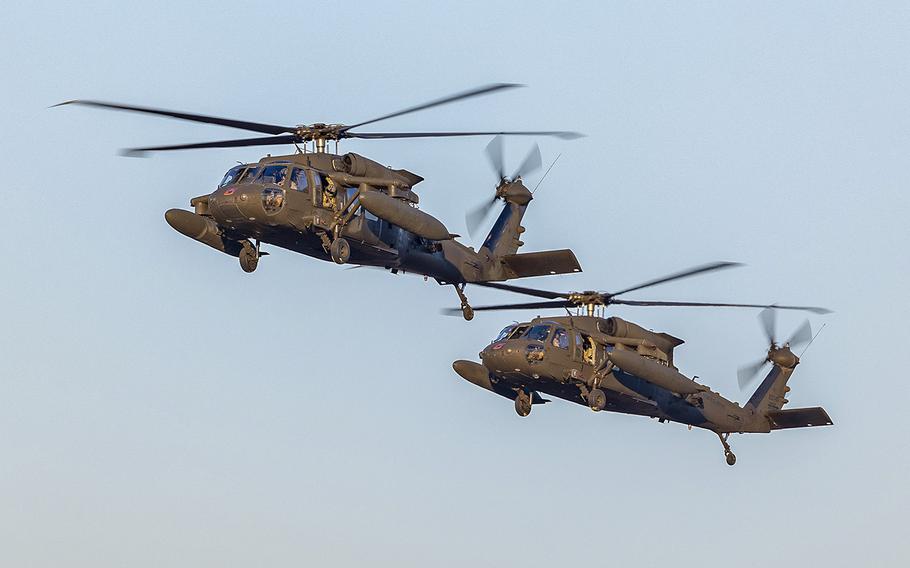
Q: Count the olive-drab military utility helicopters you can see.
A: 2